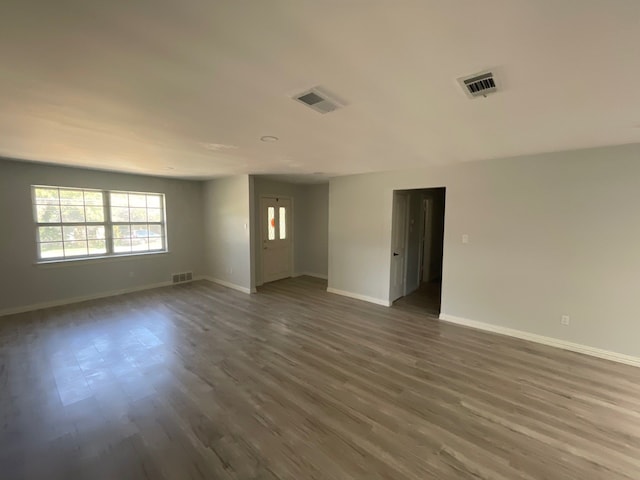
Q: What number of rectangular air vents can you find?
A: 3